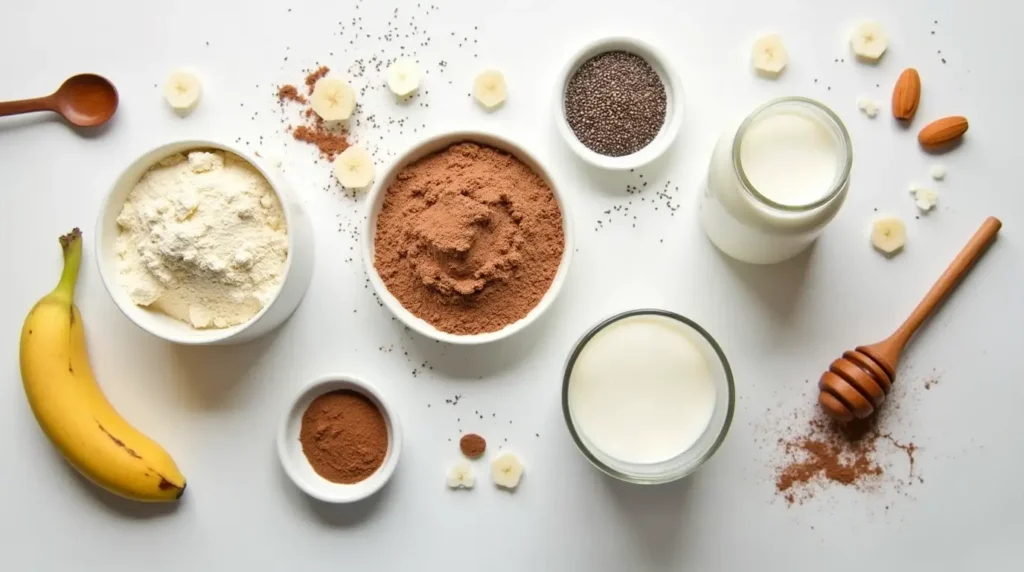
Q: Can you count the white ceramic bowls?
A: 4